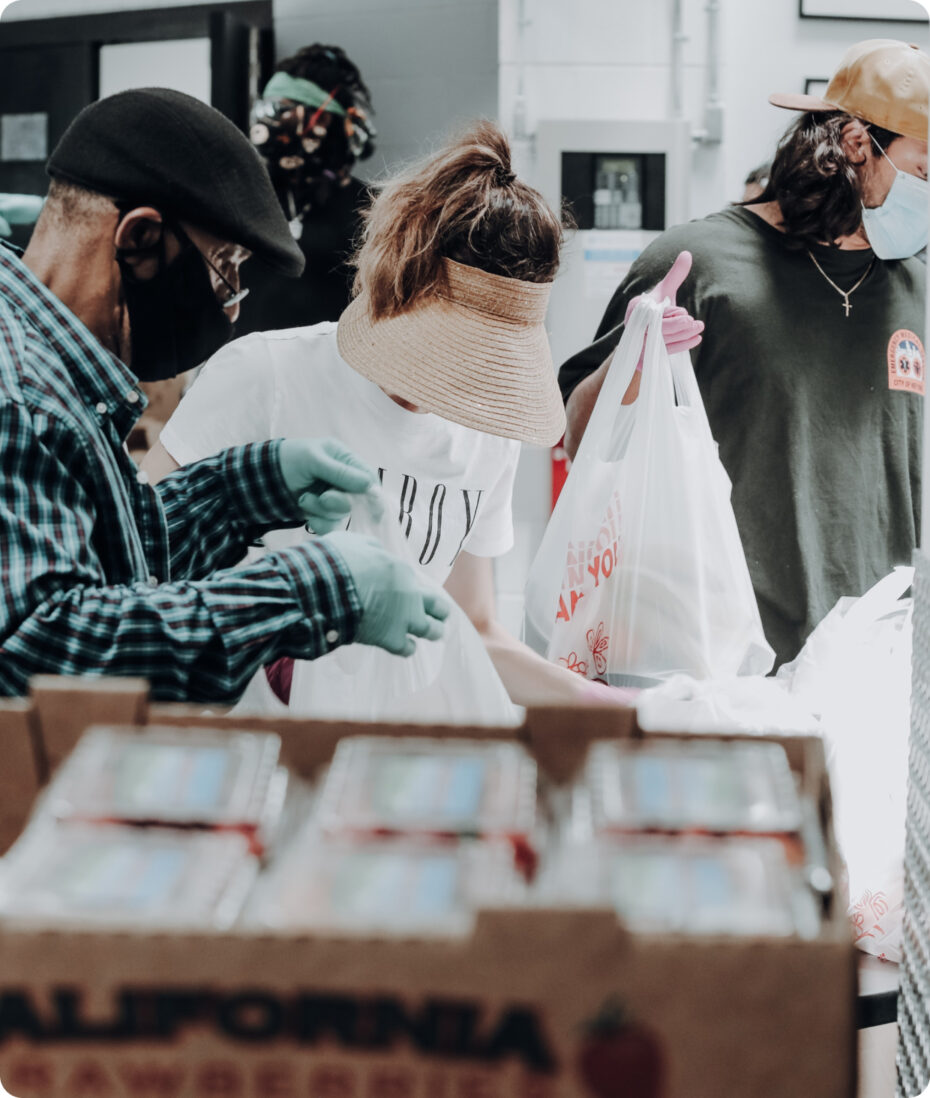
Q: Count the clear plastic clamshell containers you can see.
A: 6